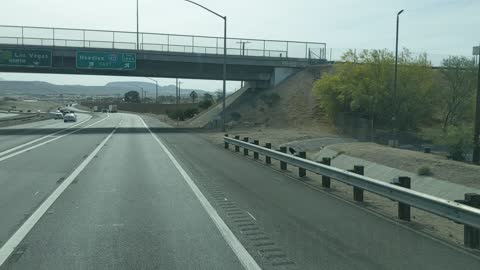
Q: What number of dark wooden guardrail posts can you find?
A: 11